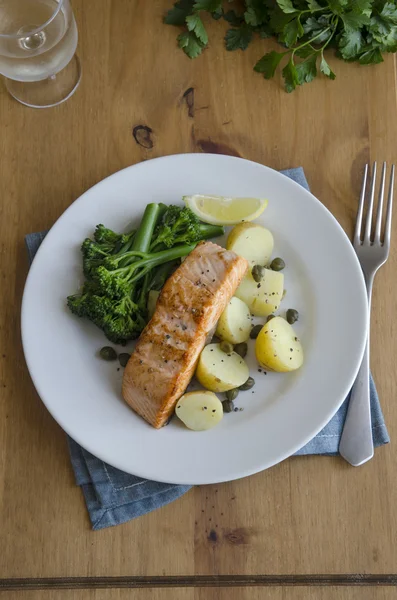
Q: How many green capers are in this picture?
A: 12